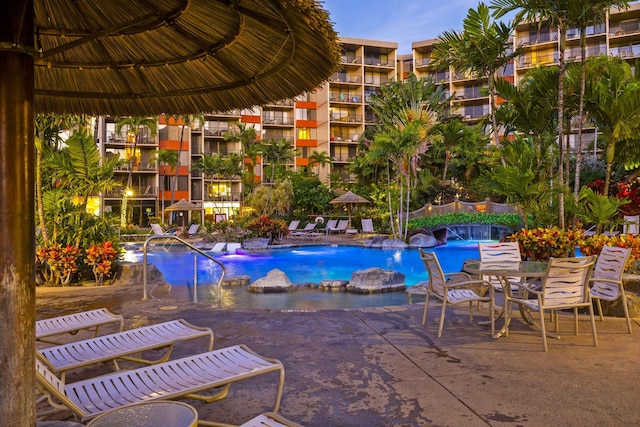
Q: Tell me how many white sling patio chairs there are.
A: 4